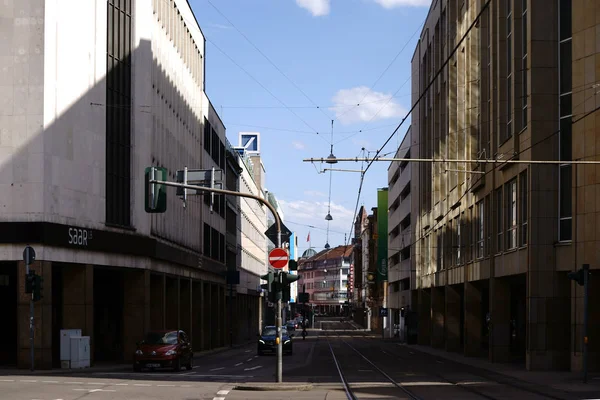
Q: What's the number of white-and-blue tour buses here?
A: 0